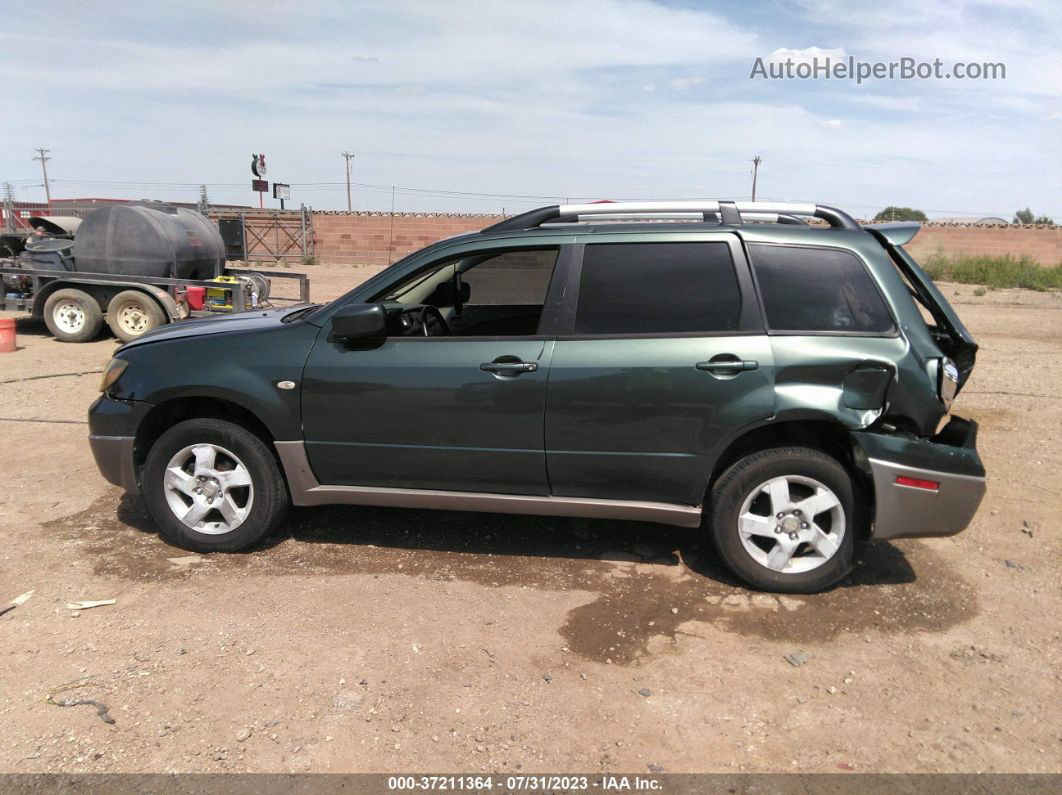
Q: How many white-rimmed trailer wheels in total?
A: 2